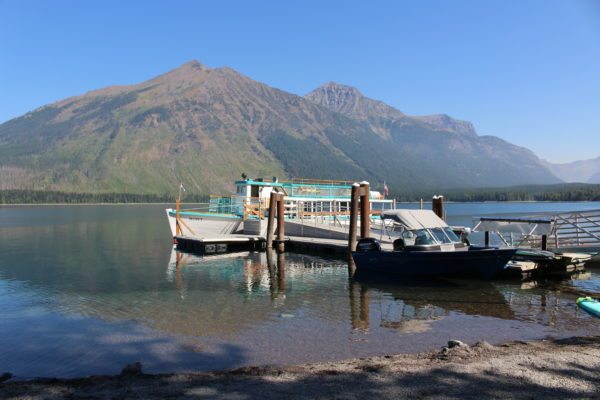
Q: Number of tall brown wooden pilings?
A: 6